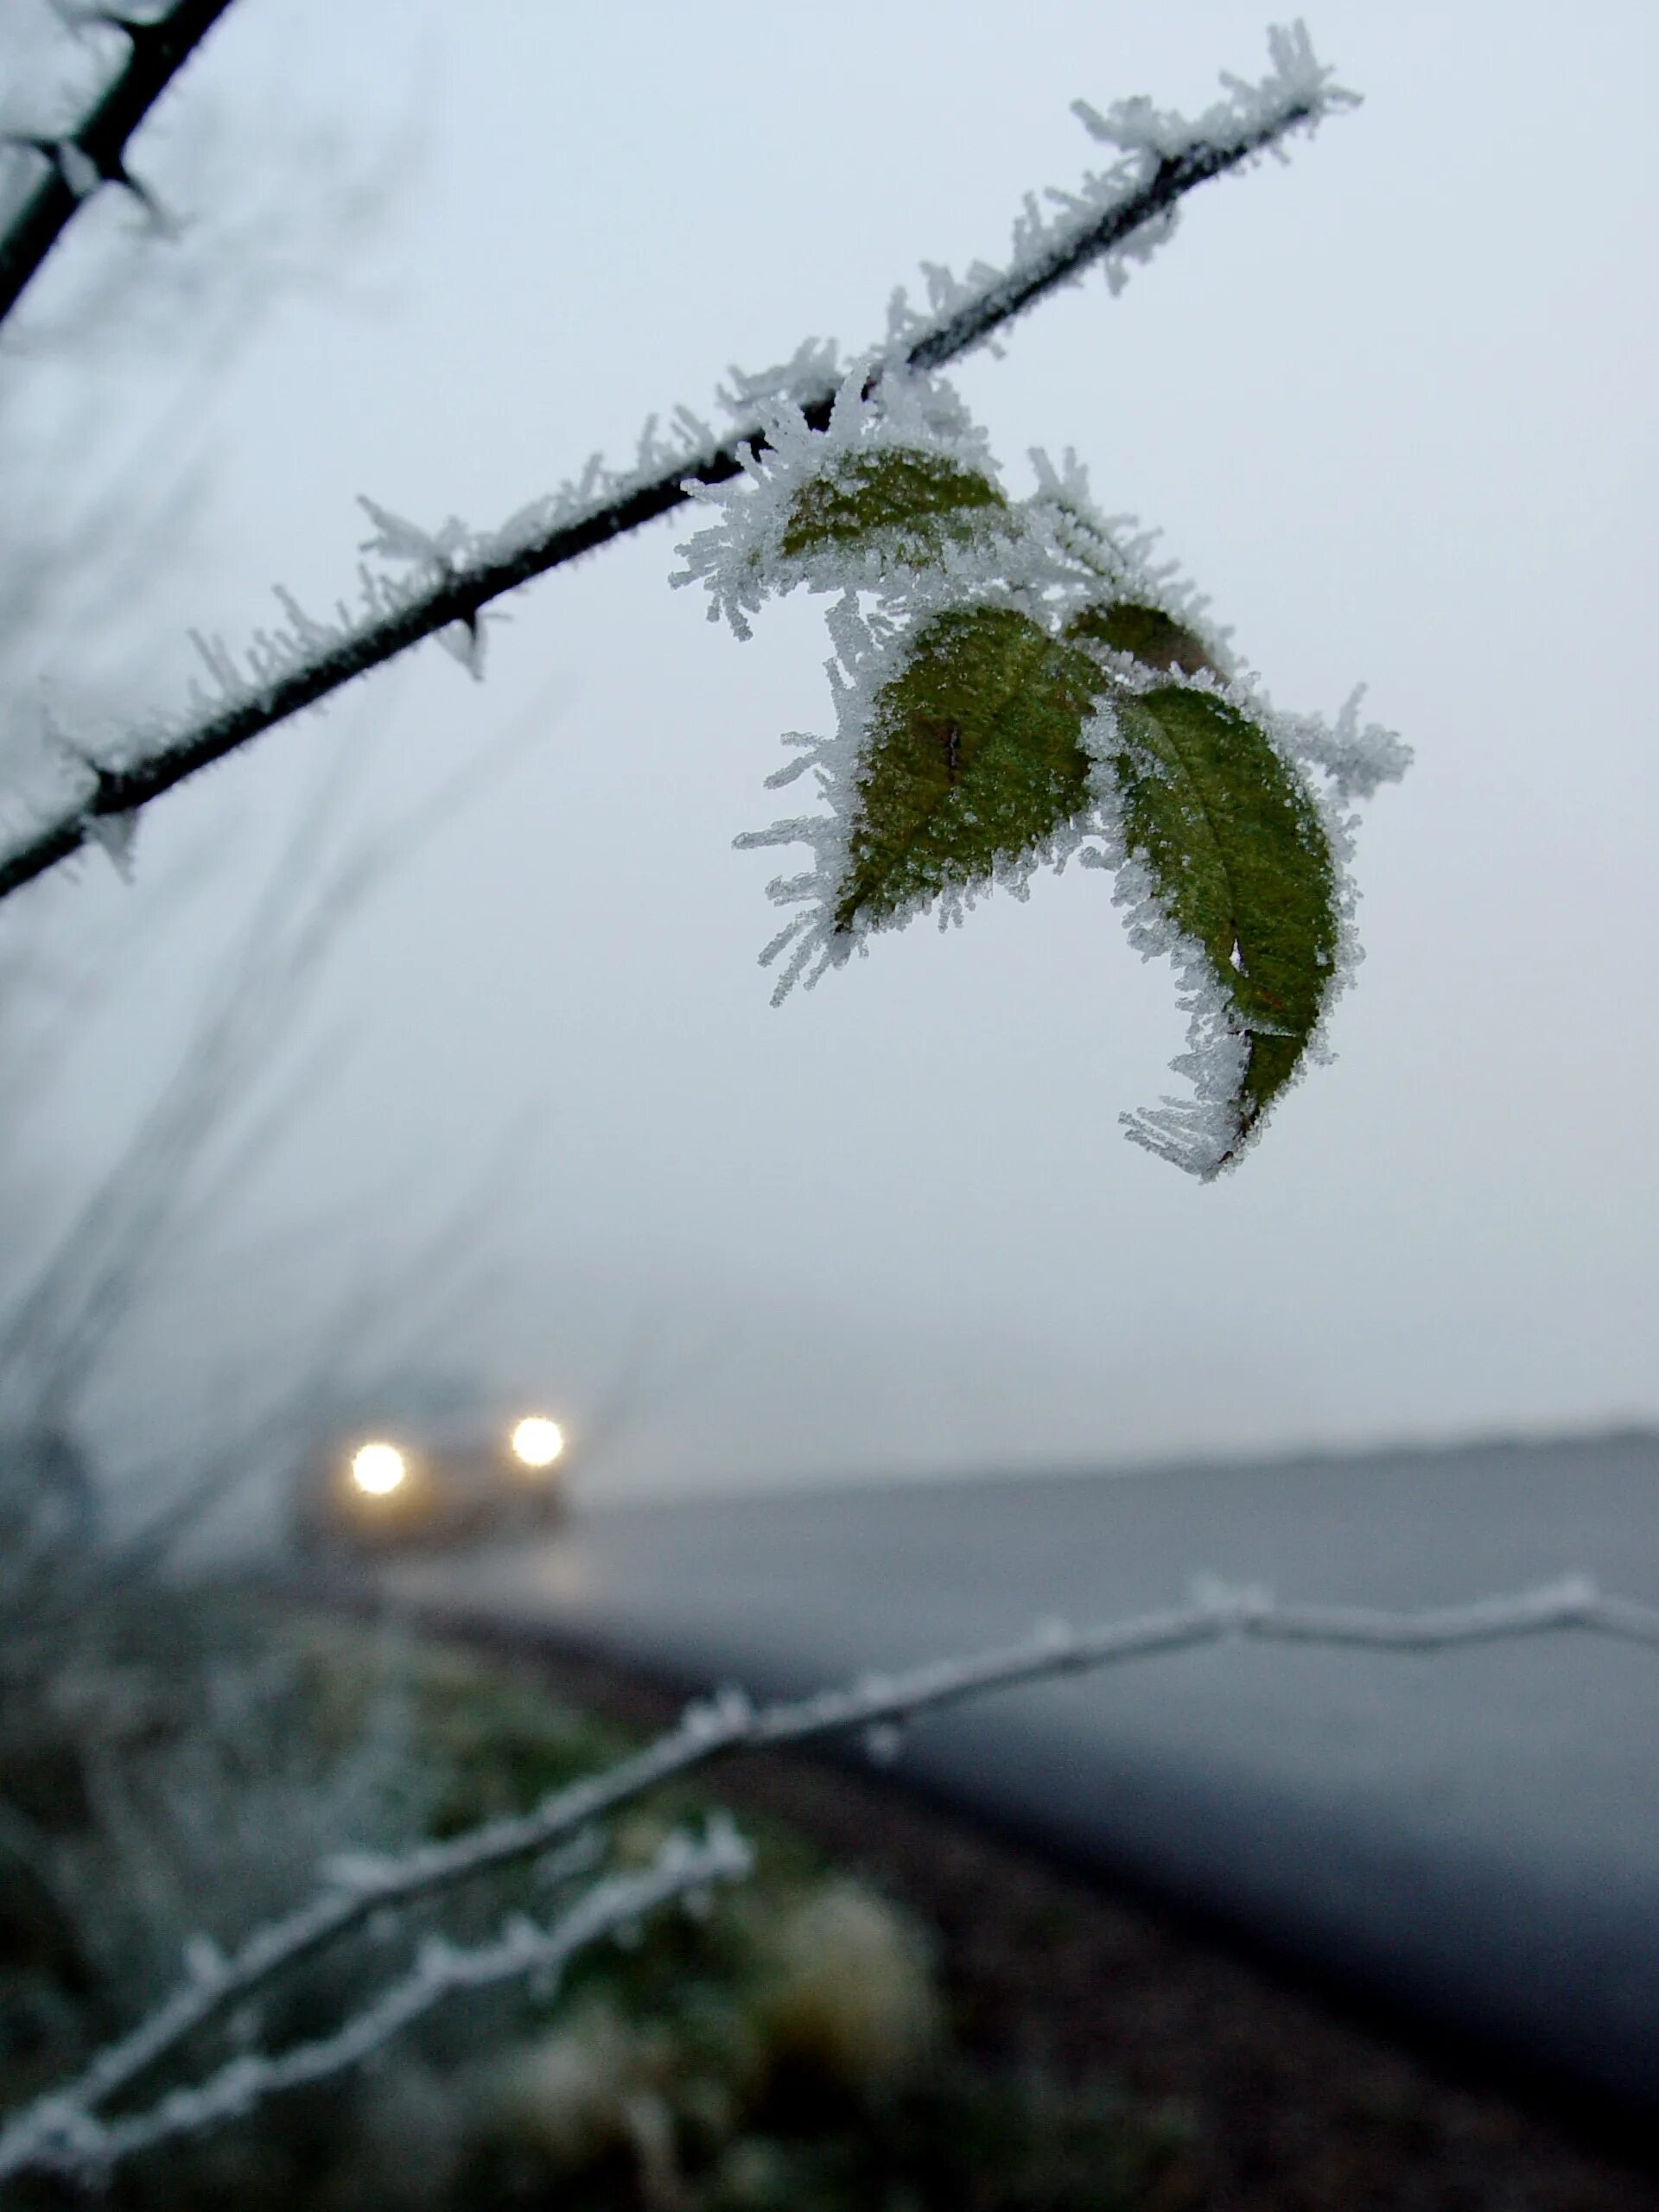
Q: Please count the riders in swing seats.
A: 0